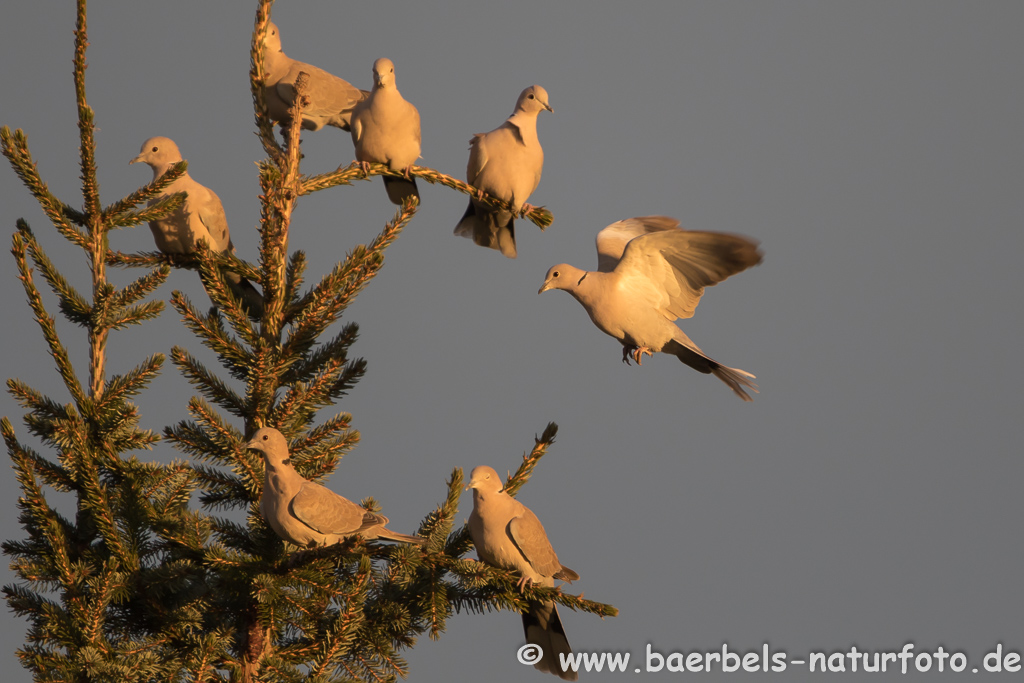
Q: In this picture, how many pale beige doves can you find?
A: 7